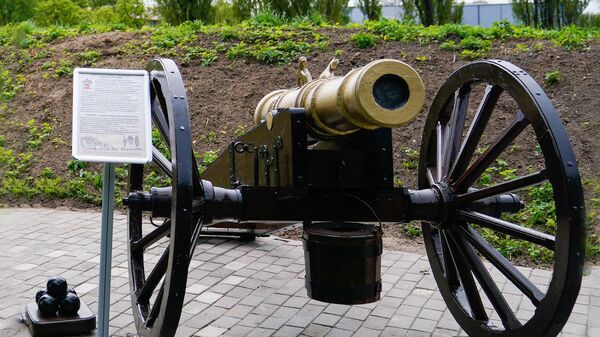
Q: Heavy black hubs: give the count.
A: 2